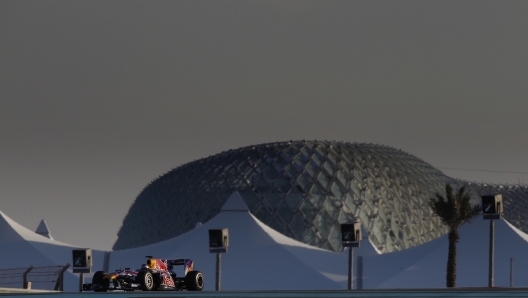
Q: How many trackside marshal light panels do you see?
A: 4